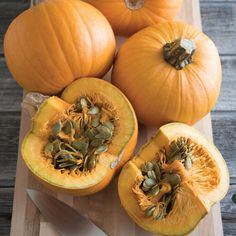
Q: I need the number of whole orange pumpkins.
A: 3